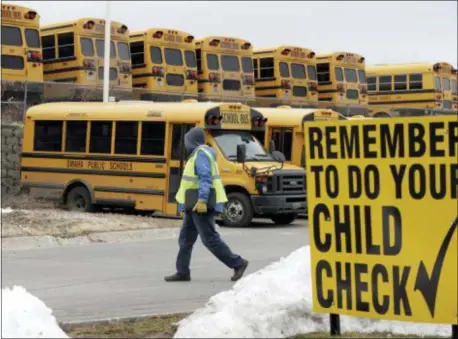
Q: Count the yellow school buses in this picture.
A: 9